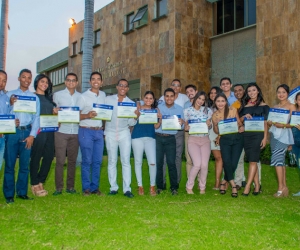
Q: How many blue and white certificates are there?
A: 13